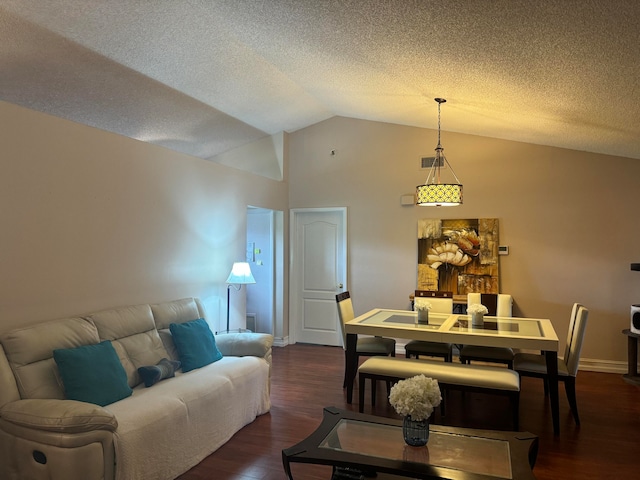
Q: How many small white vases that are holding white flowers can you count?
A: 2